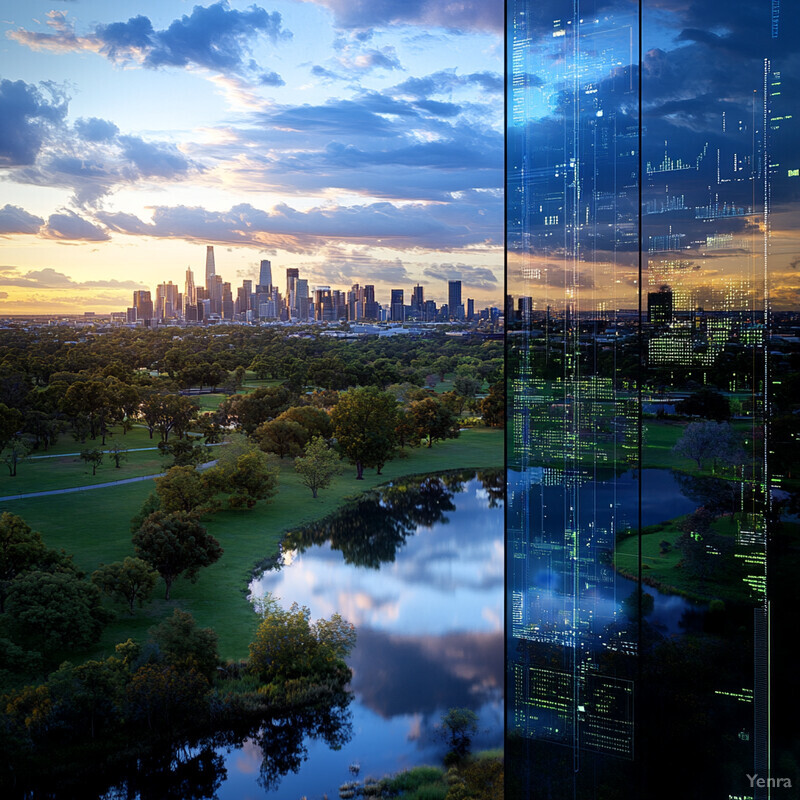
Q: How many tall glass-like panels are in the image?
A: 2